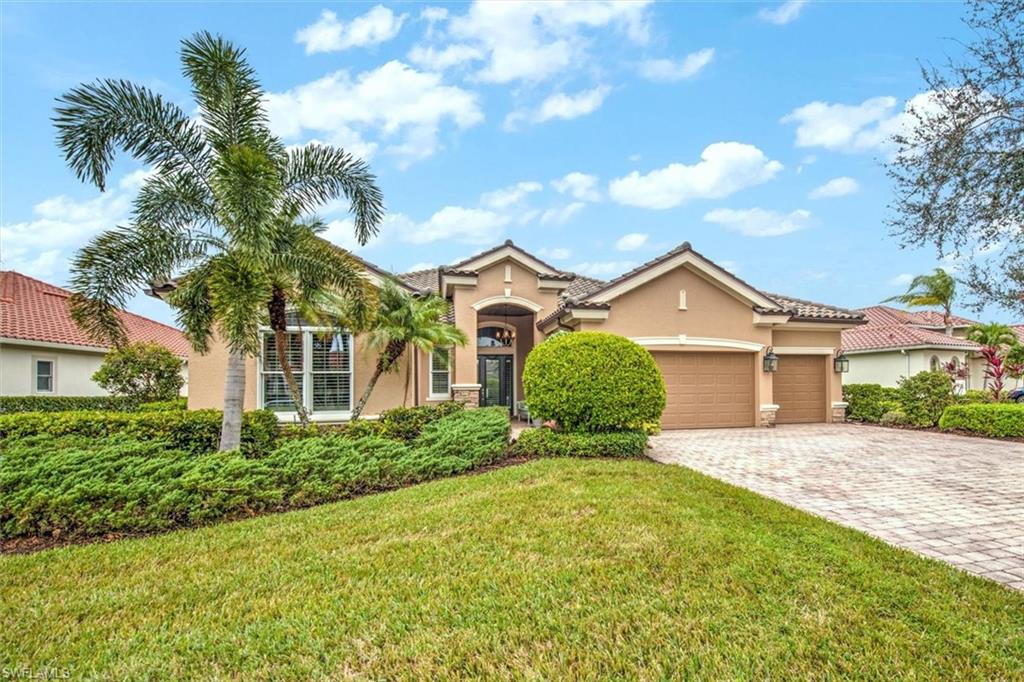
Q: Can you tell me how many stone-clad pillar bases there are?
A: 3